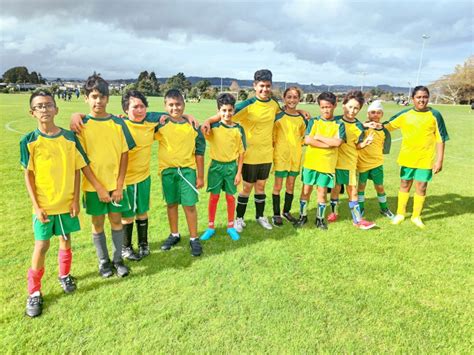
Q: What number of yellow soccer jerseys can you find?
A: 11